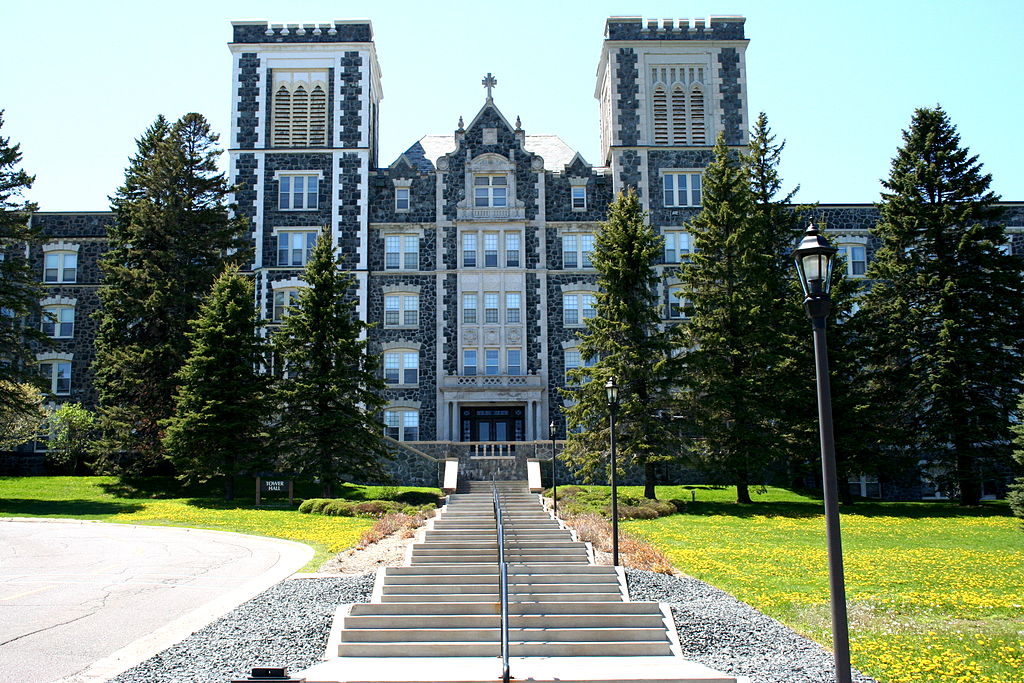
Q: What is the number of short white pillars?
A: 5